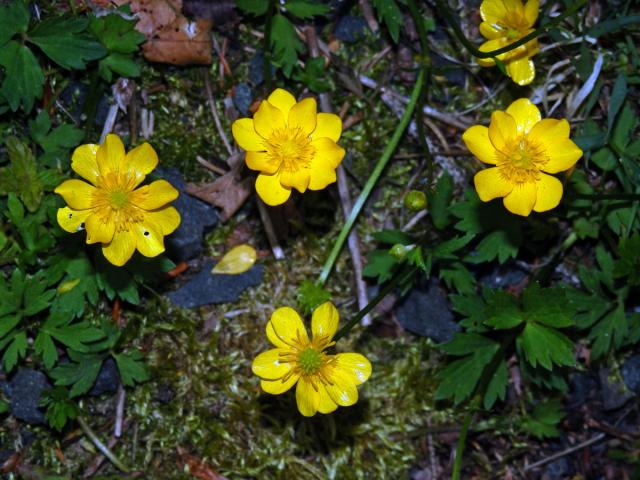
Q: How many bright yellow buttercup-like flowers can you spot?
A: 5